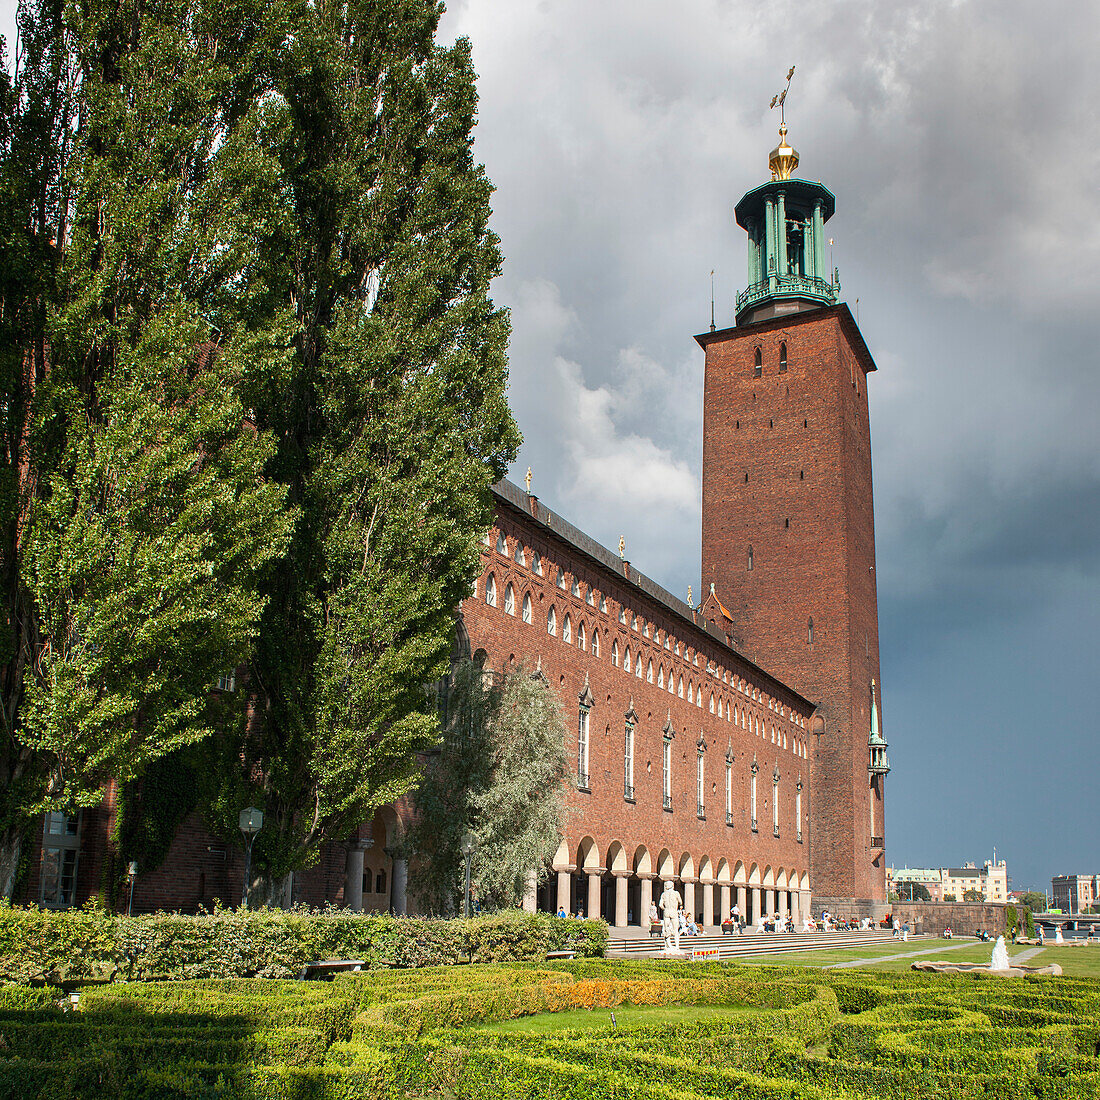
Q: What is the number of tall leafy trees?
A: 2